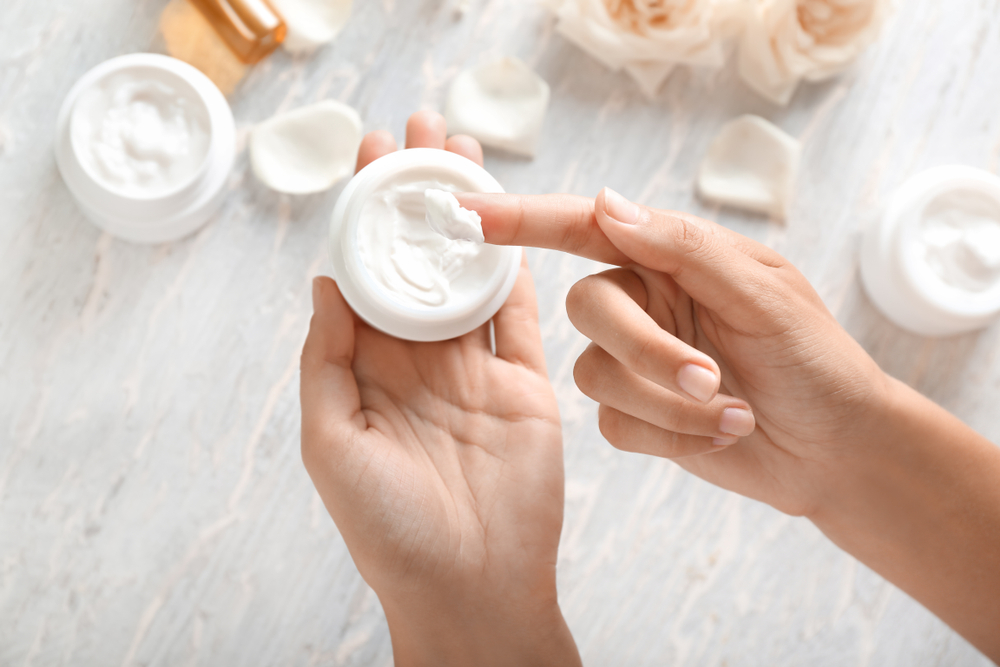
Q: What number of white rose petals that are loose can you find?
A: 4